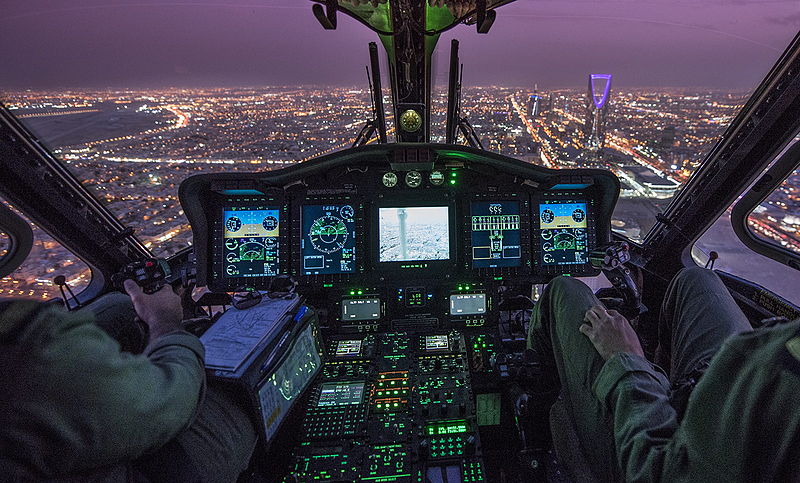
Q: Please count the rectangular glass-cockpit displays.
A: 5